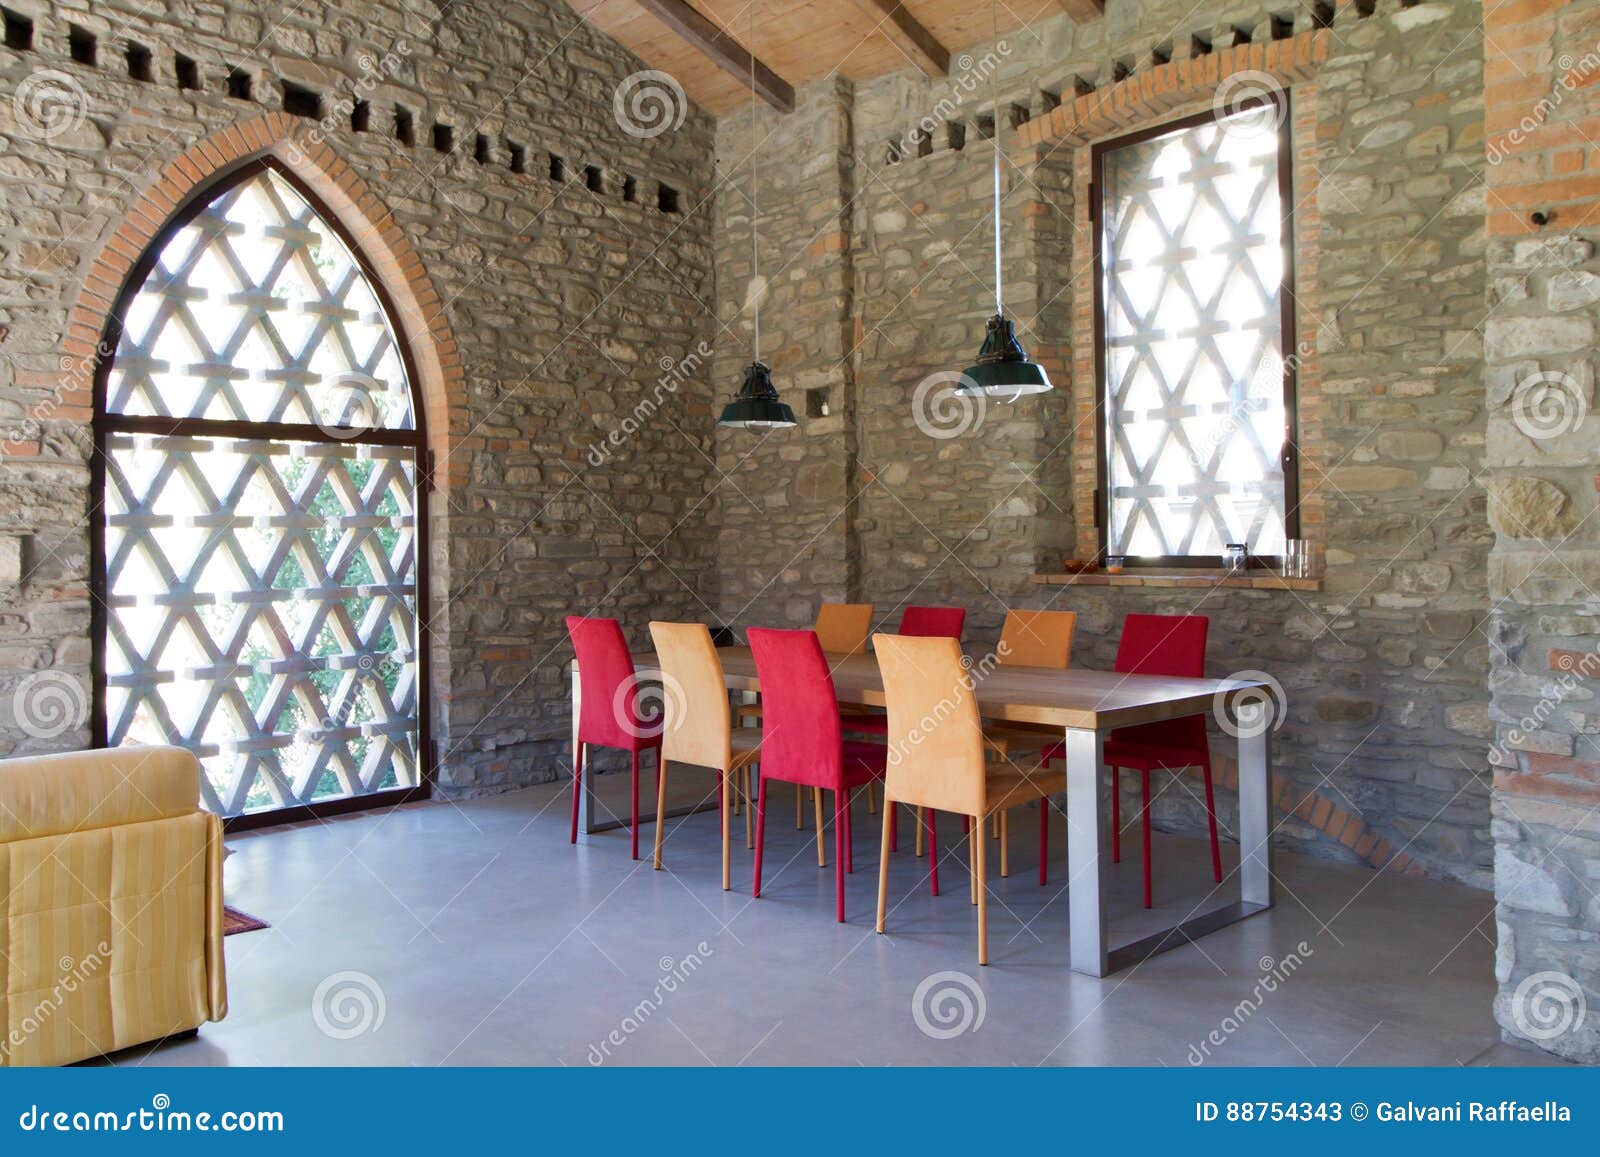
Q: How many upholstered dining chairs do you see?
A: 8